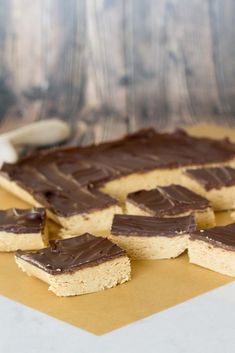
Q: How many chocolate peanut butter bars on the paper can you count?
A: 6